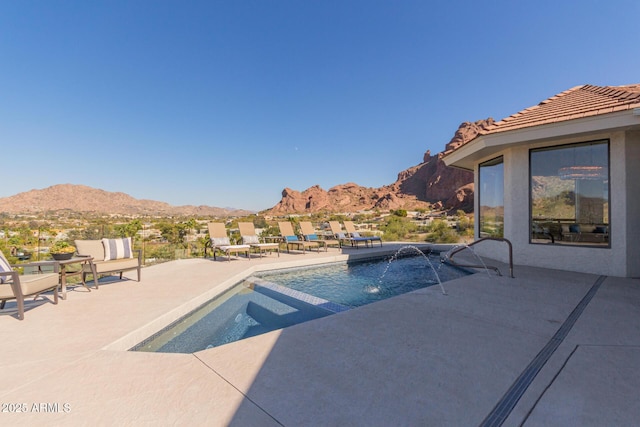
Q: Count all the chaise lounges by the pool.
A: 6